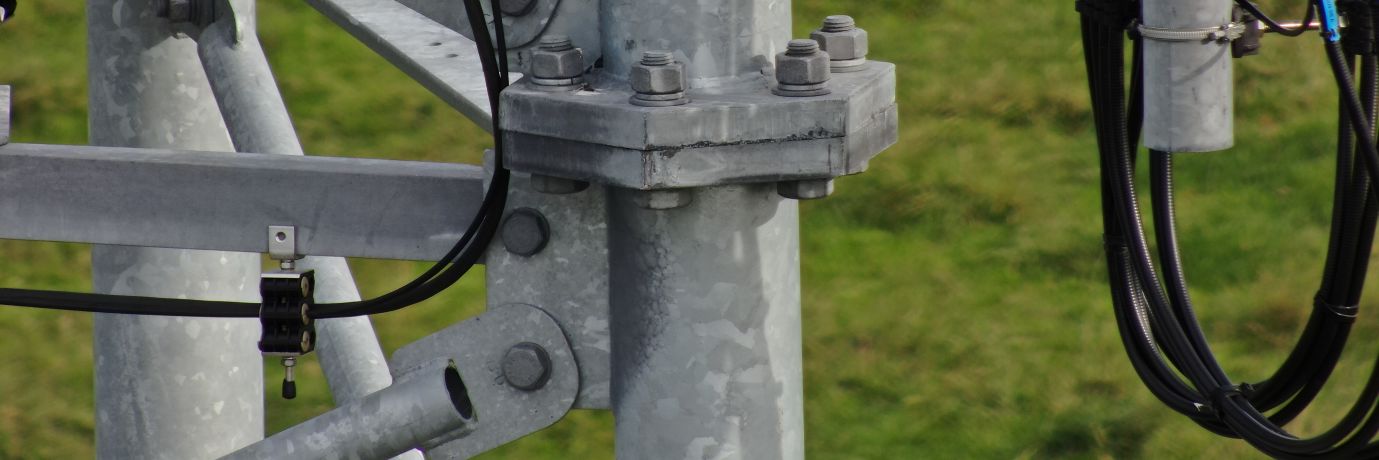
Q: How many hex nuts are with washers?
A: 4